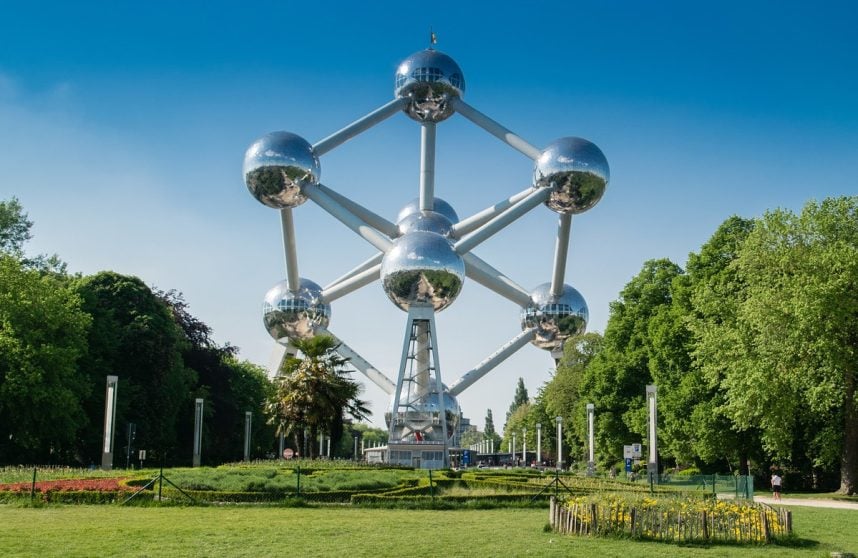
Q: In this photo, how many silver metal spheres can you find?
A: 9